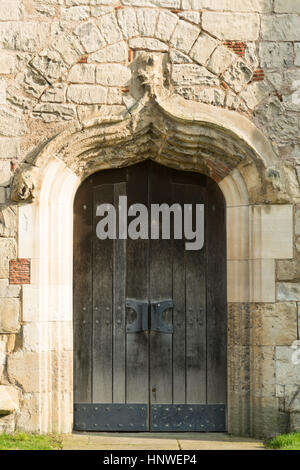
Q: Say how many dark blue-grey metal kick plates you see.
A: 2